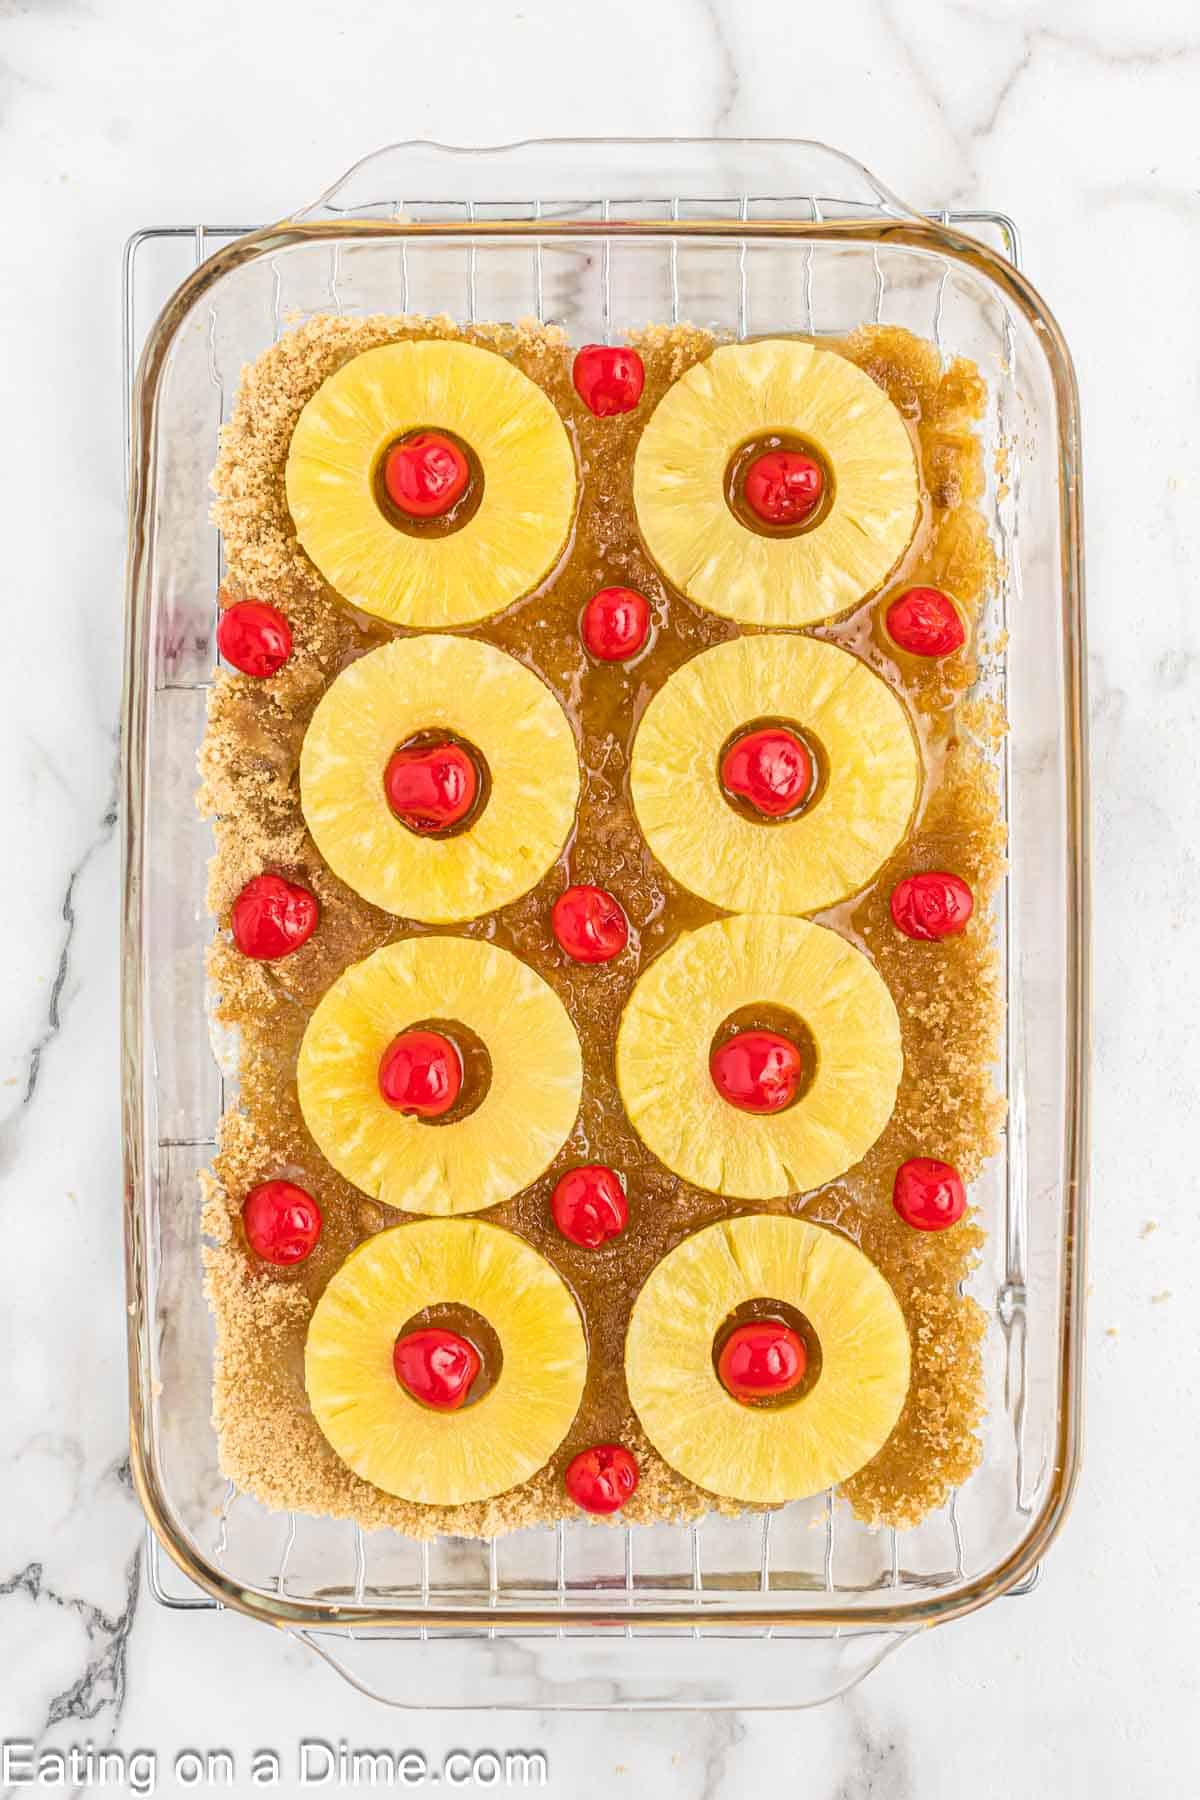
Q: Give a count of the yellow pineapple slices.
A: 8